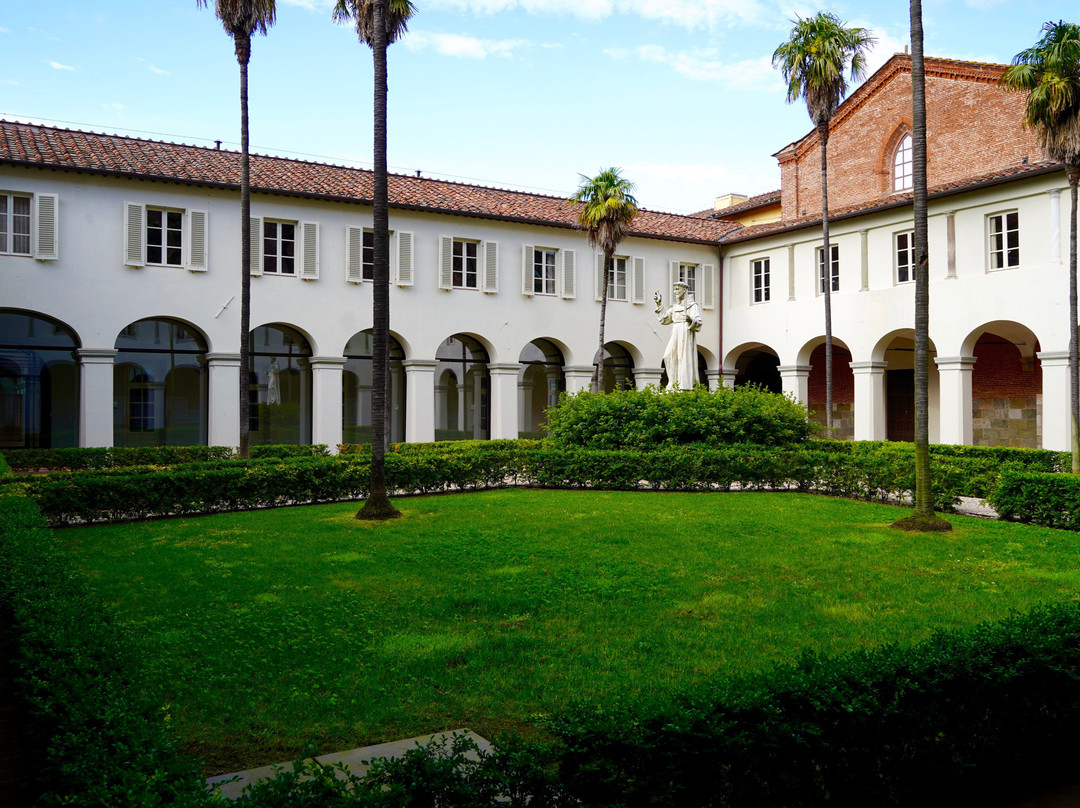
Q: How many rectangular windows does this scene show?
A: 12